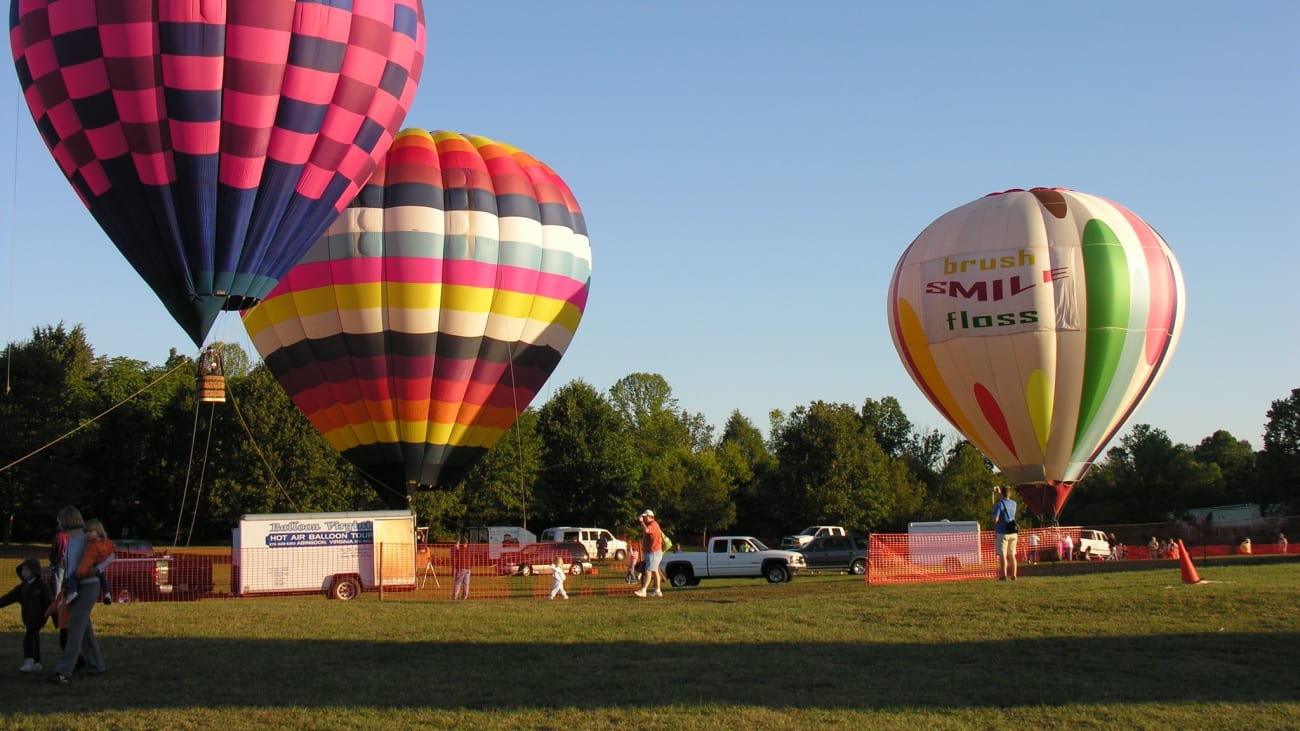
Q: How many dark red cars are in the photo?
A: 2